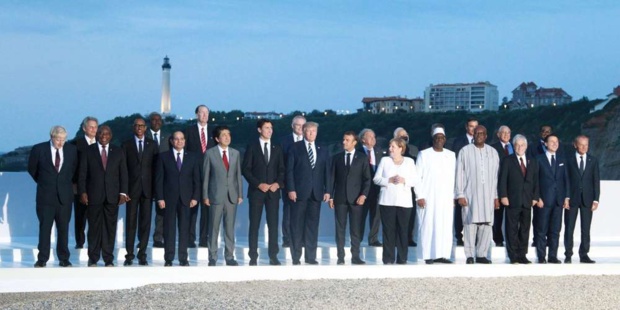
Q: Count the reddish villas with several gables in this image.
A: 1